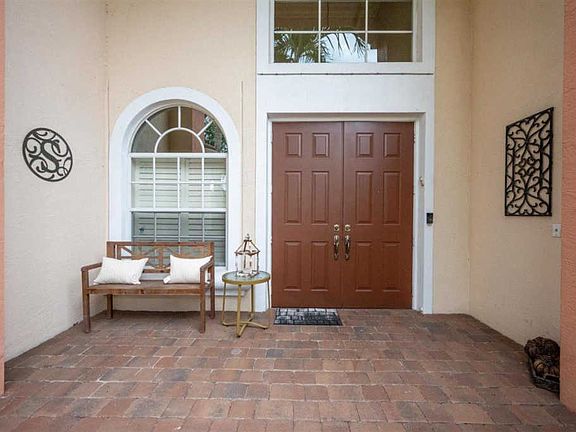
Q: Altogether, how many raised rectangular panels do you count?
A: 12